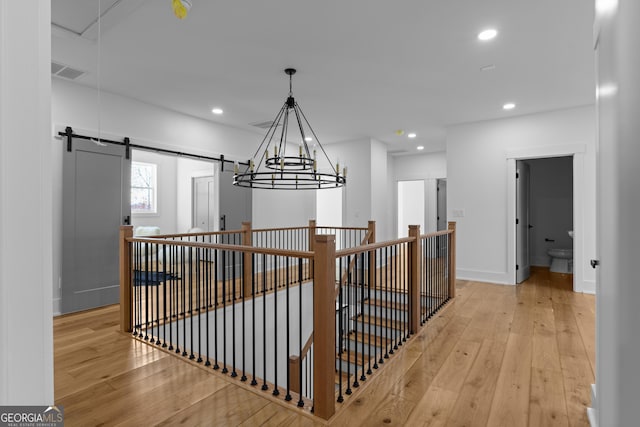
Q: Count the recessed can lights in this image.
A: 6